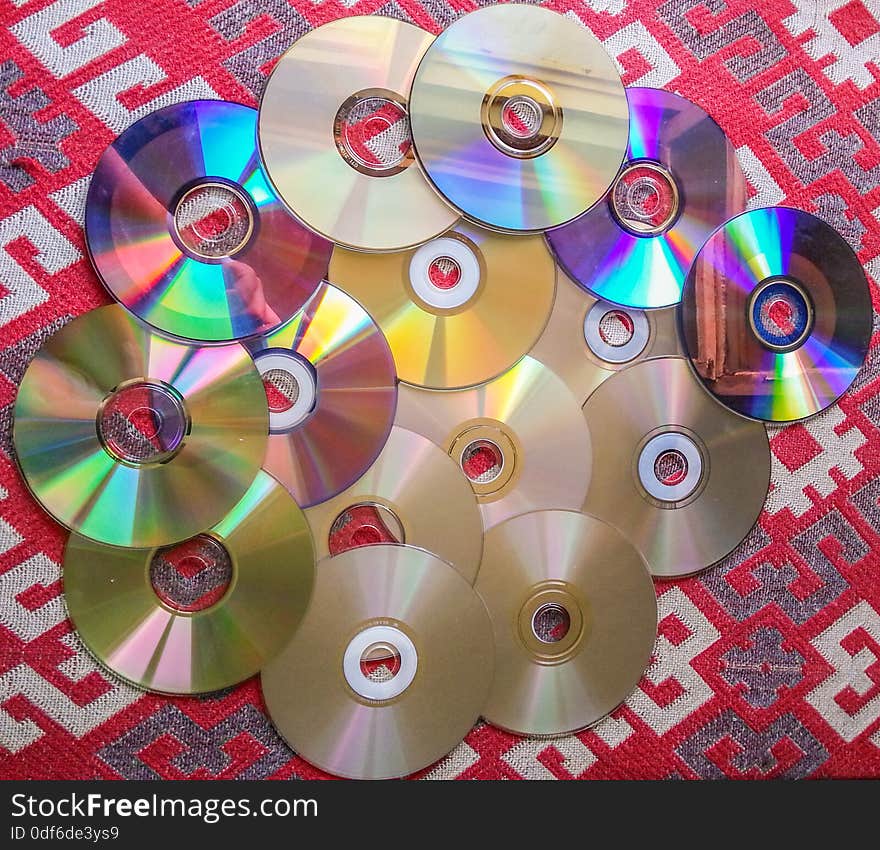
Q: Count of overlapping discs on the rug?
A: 15